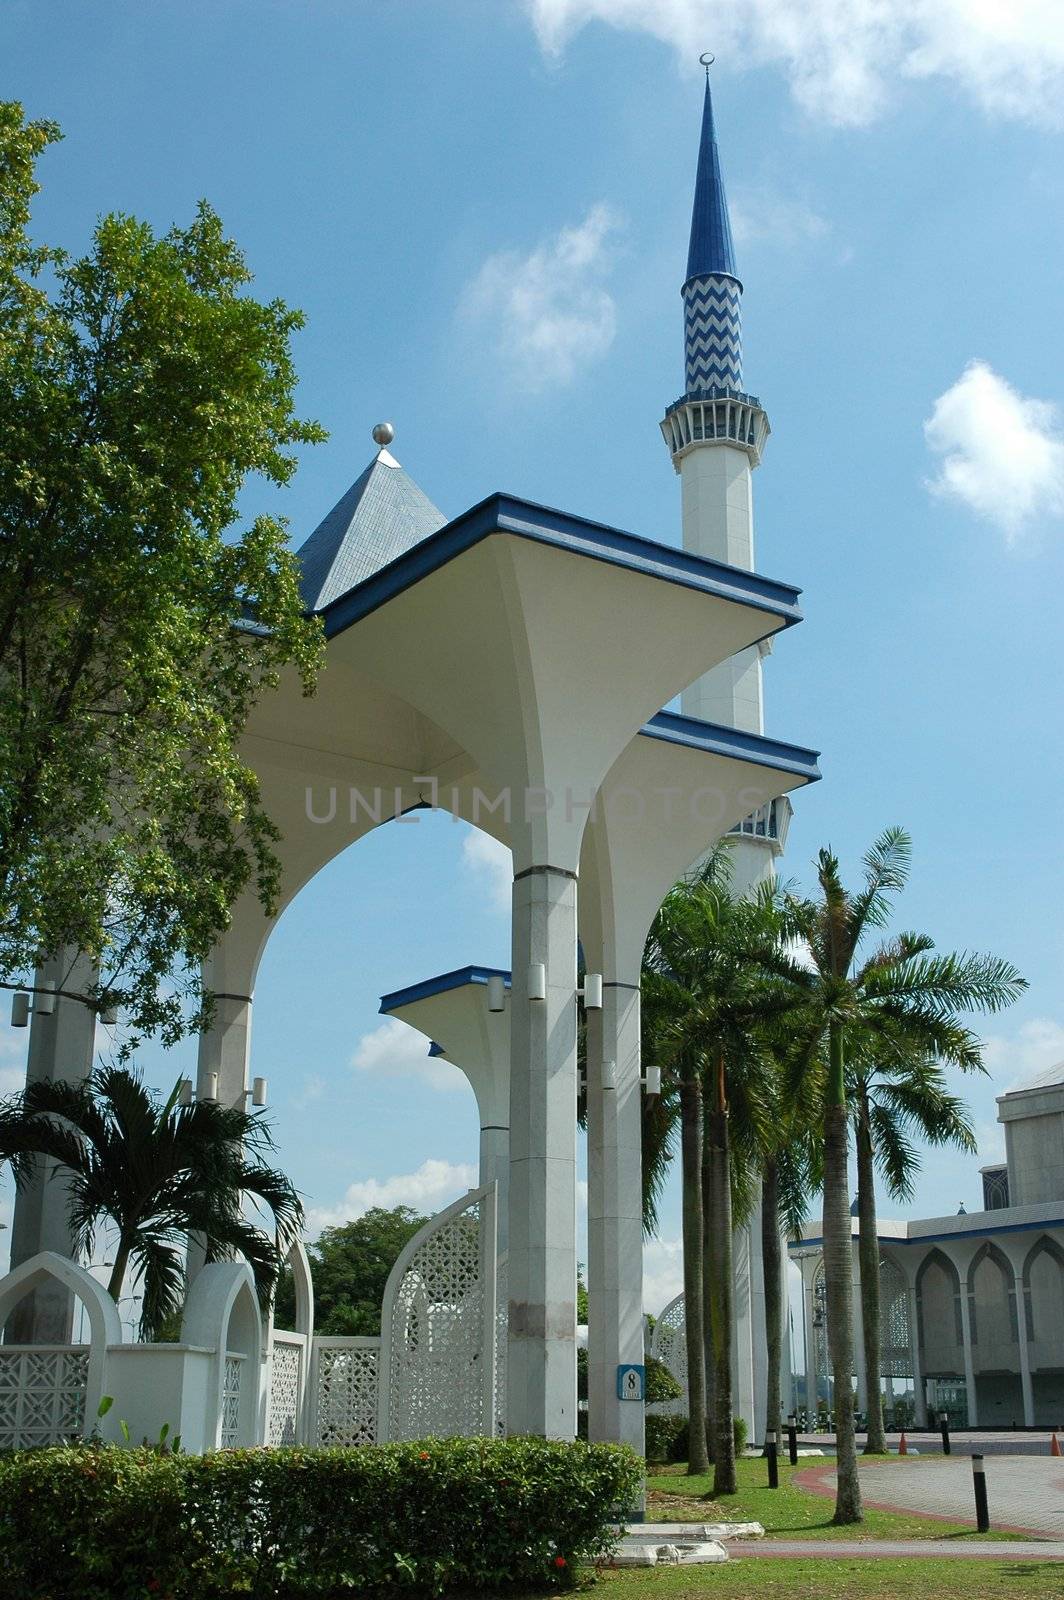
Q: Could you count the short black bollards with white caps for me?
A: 4